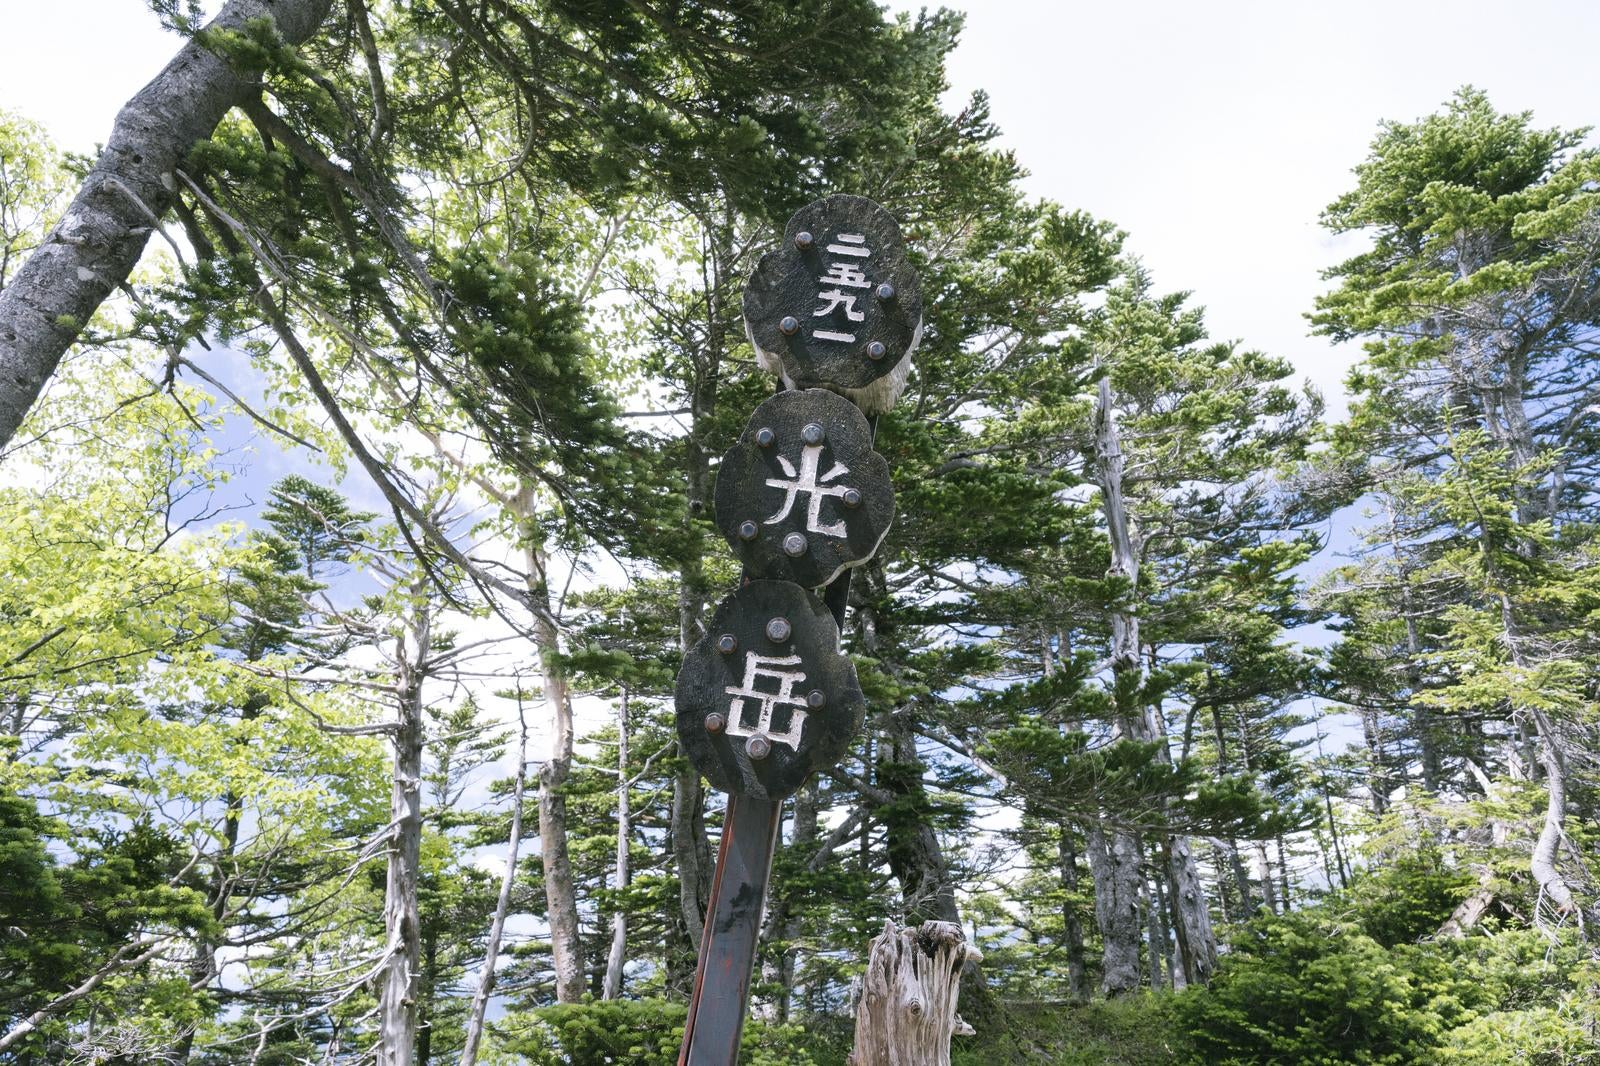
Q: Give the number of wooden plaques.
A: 3